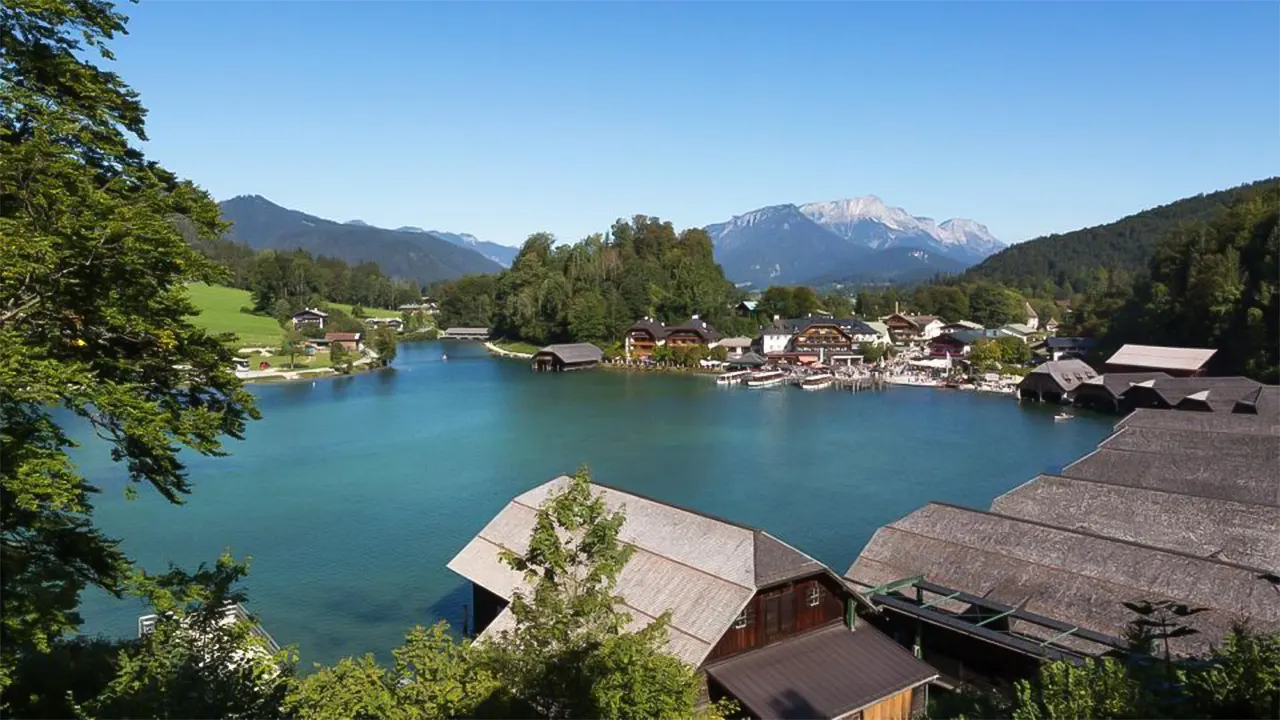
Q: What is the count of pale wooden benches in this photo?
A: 0